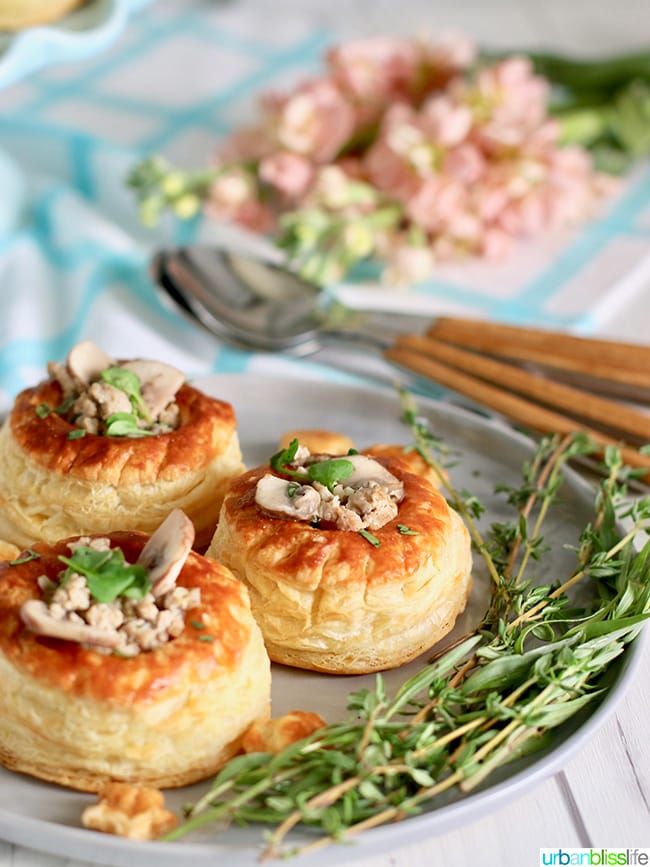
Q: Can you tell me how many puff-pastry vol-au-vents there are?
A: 3